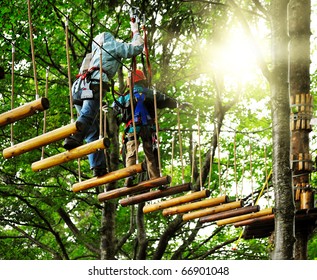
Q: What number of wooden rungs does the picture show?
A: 12